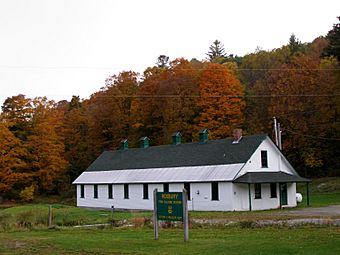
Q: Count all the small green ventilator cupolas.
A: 4